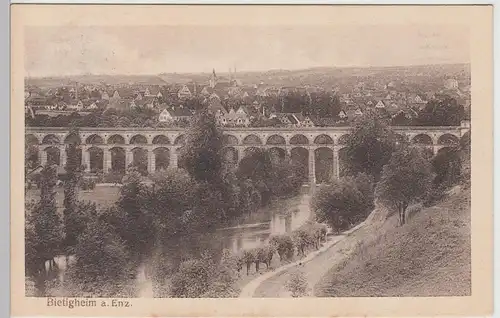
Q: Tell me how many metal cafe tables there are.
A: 0